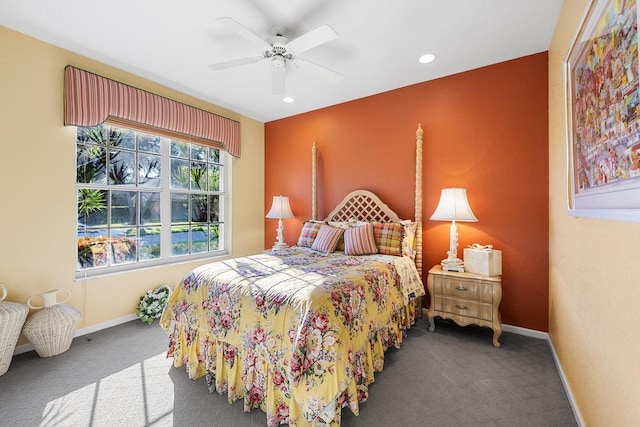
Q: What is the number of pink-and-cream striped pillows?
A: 2